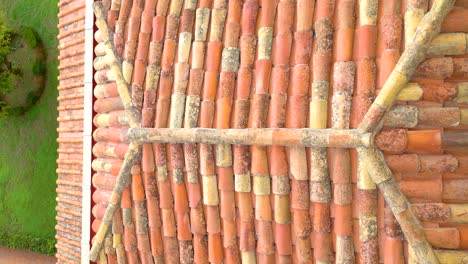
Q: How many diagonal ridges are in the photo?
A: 4